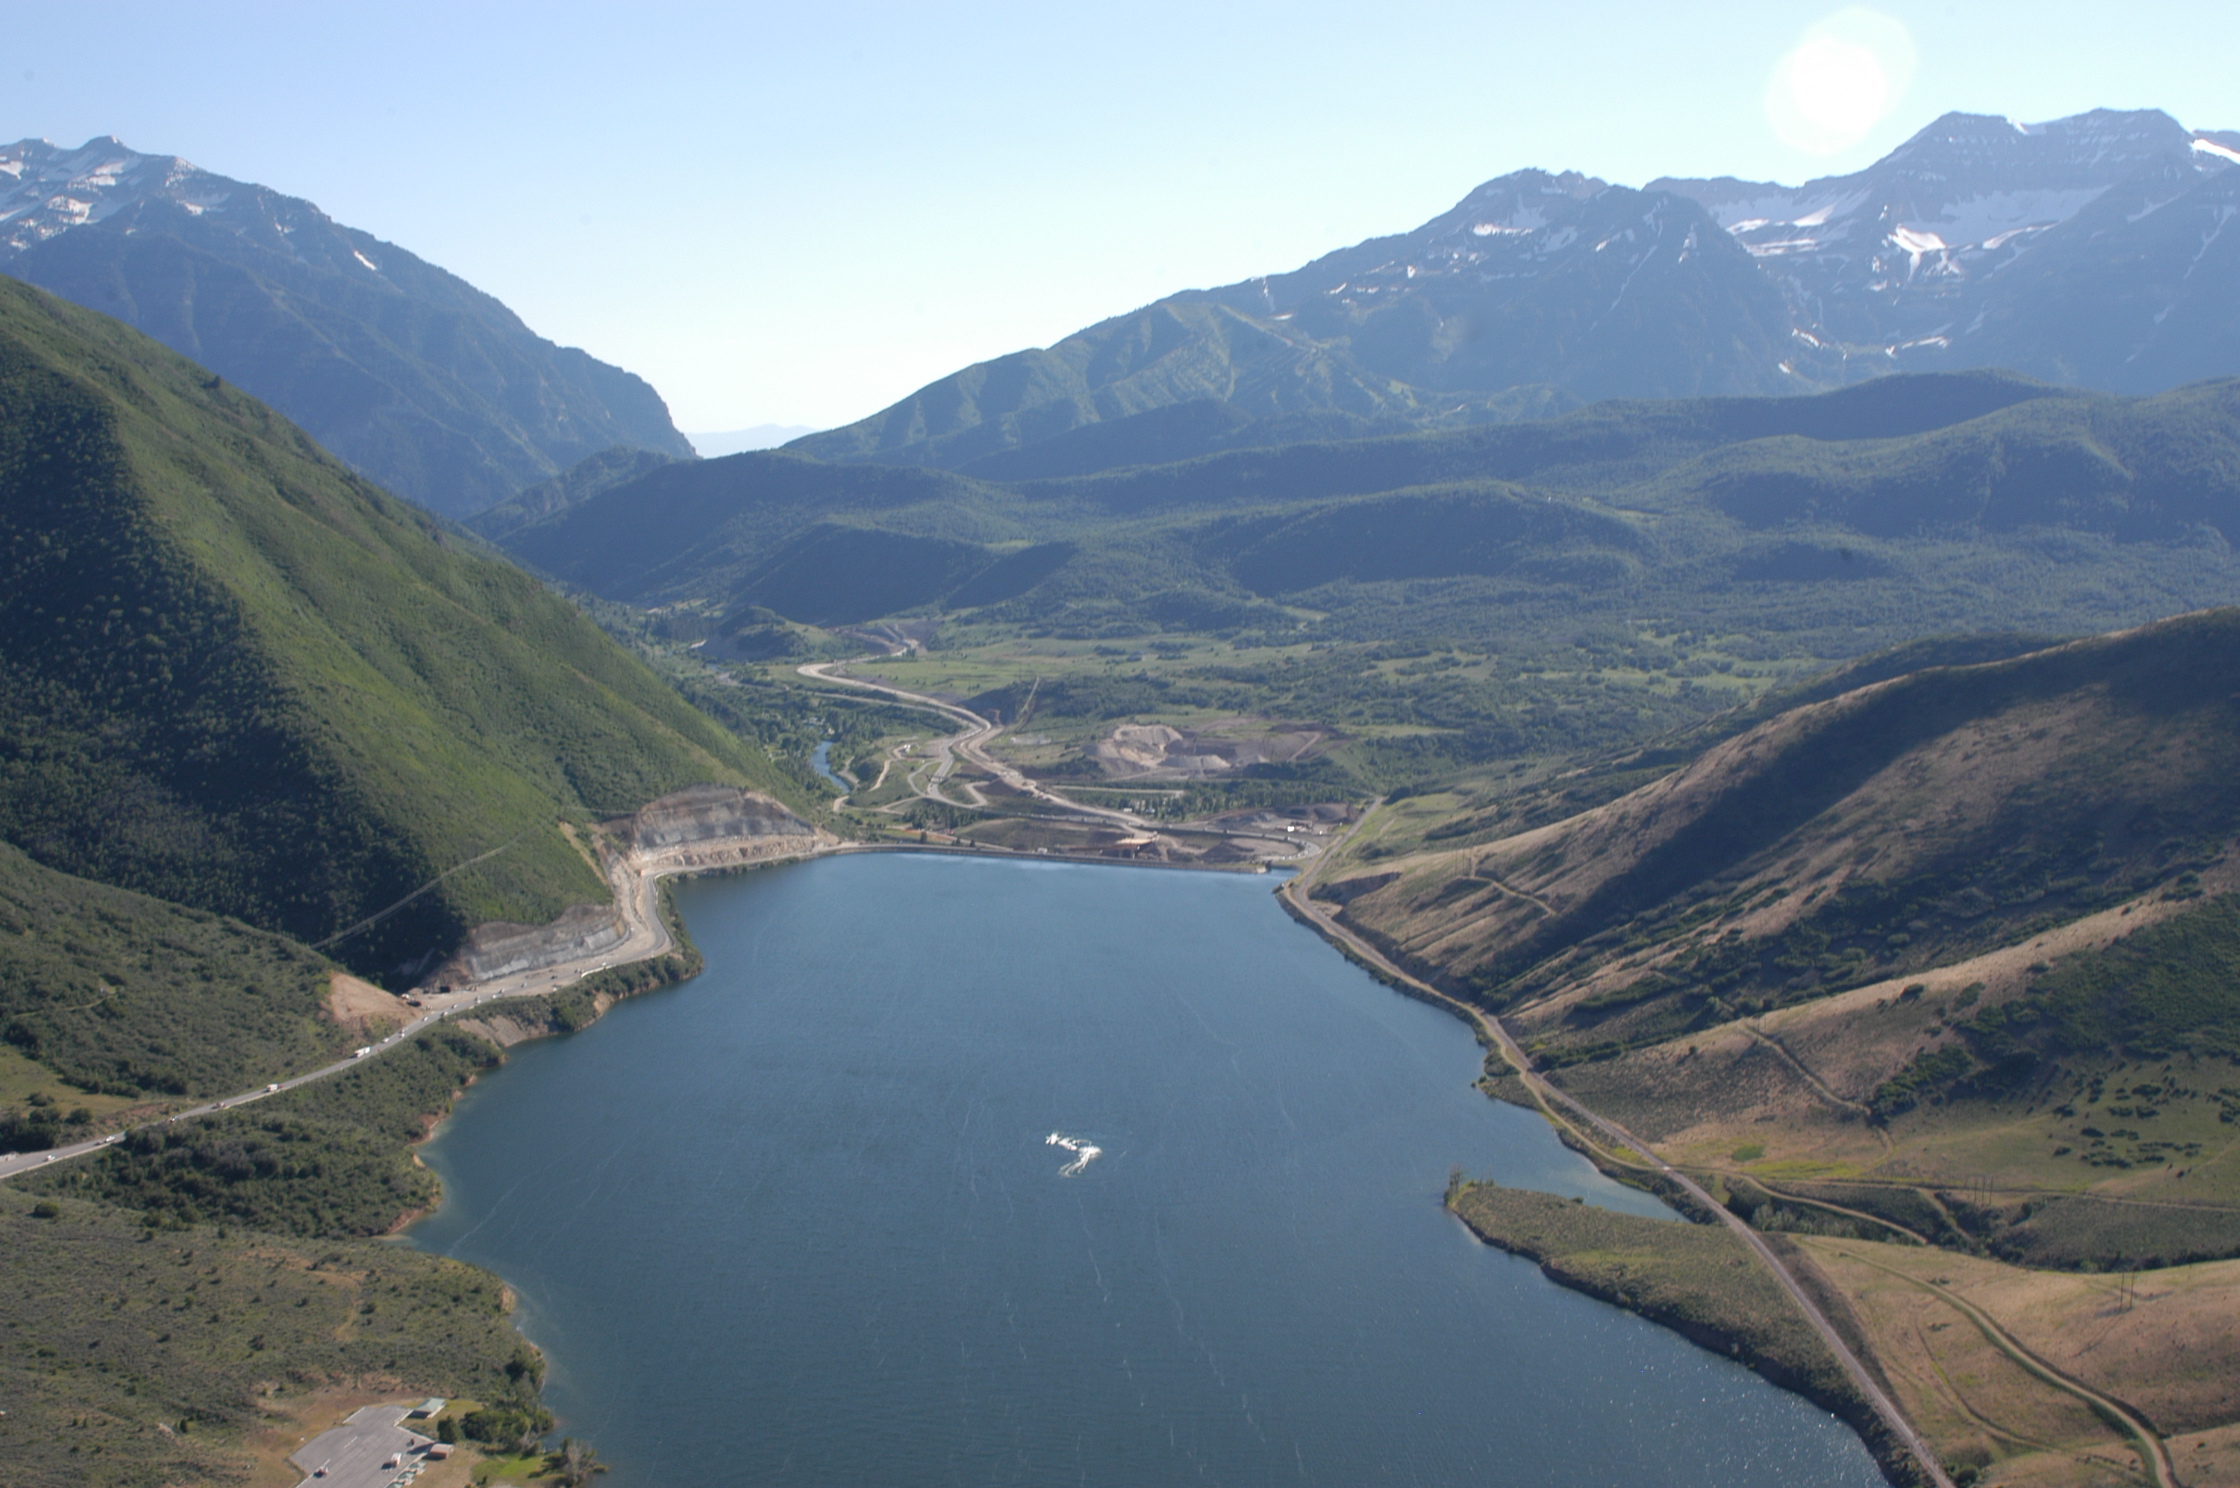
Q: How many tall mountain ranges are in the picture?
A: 2